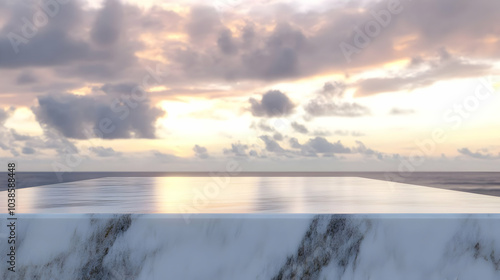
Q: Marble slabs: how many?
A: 1